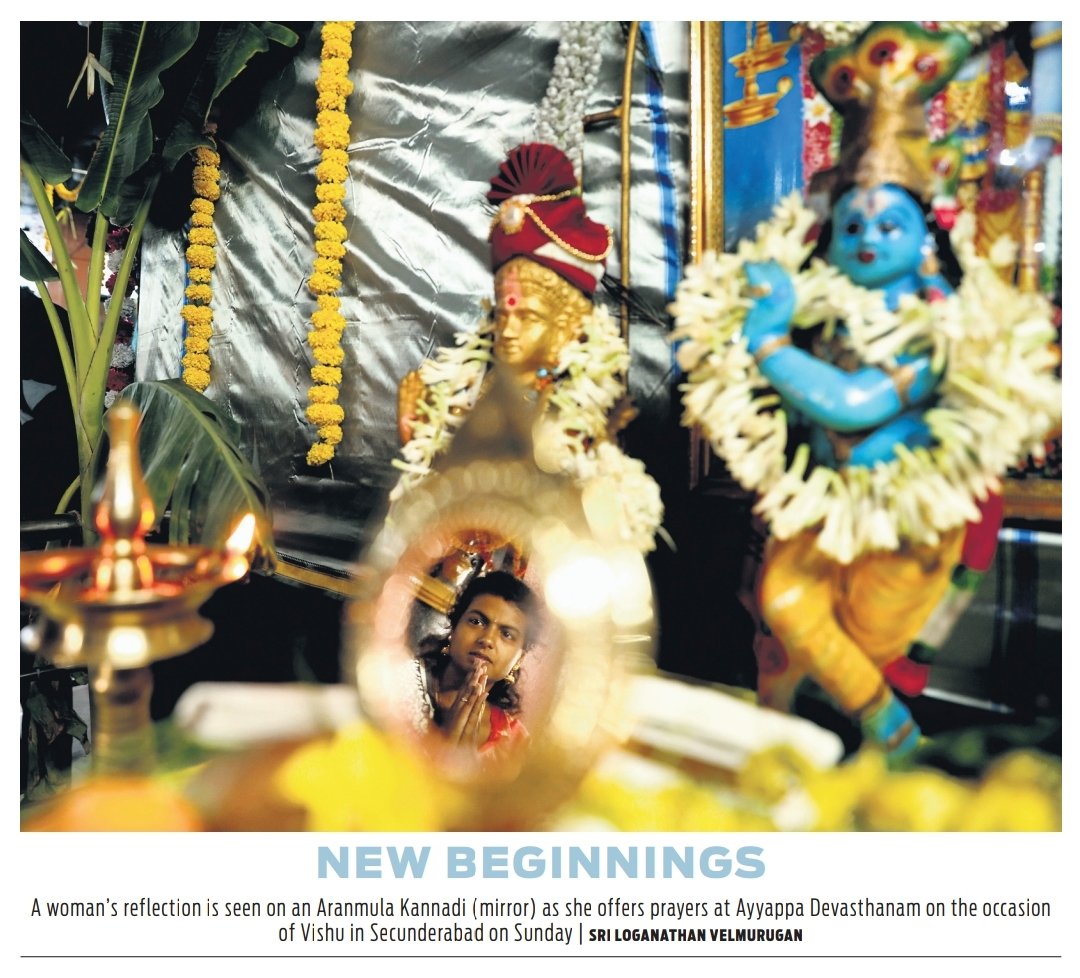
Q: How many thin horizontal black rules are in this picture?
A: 1